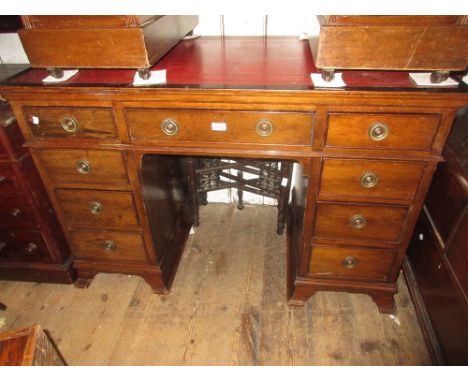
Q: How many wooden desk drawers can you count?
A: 9